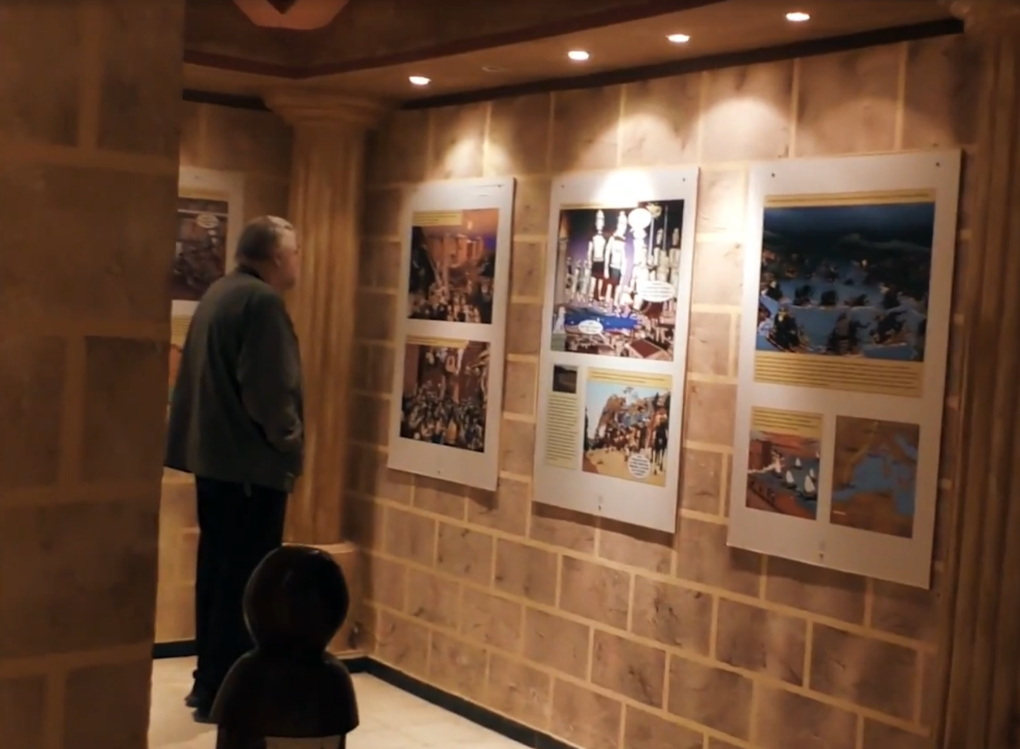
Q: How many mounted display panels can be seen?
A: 4